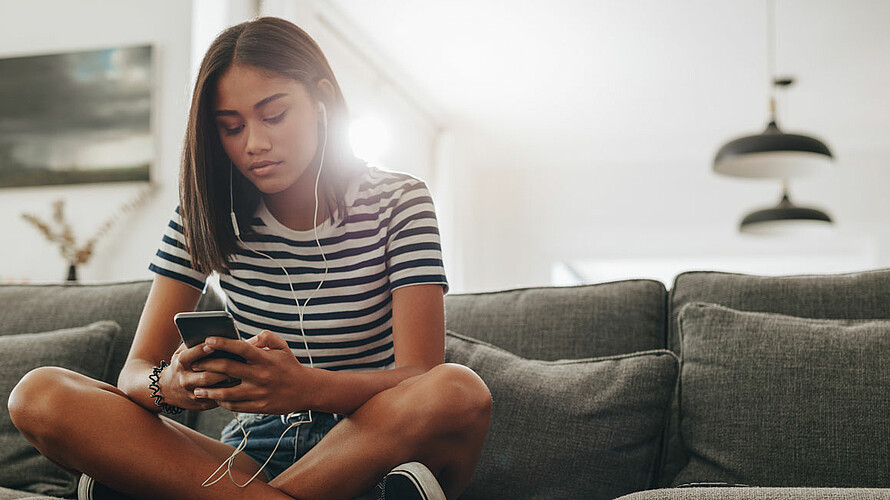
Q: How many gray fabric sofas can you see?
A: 1